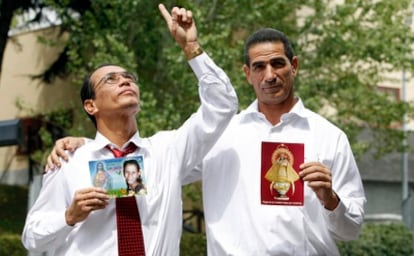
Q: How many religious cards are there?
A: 2